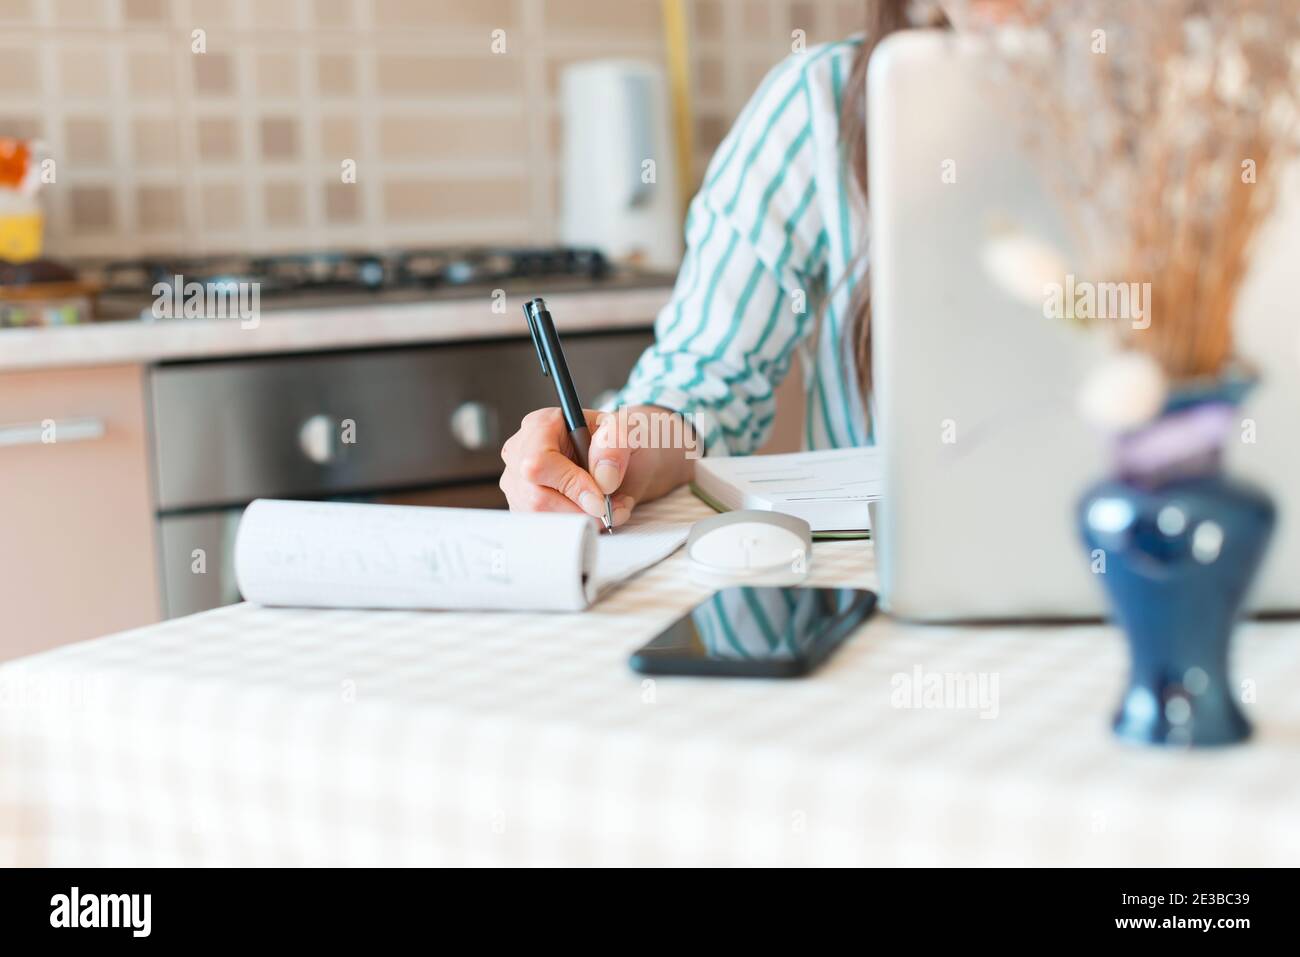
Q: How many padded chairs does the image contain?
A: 0